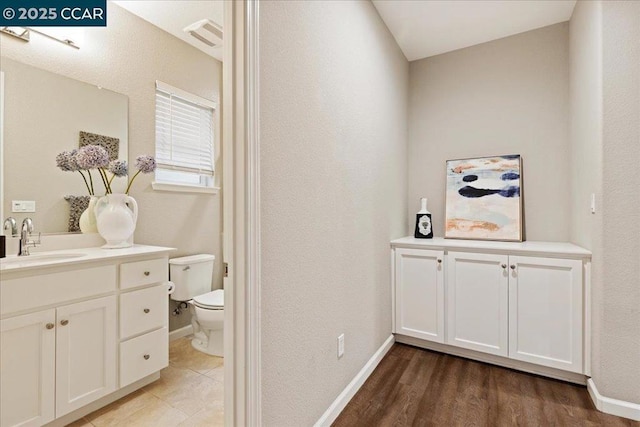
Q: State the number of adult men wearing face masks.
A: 0